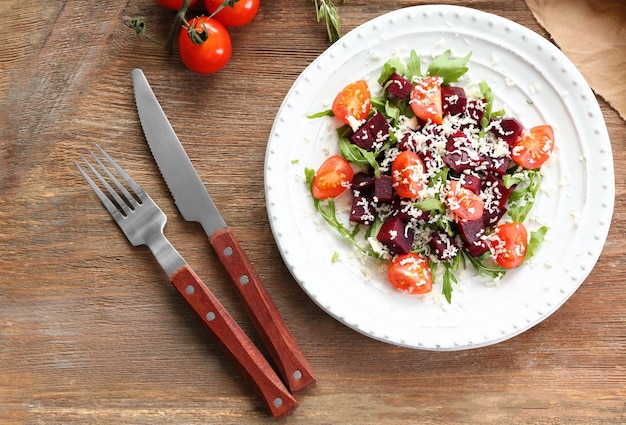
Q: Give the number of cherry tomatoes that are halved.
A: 8